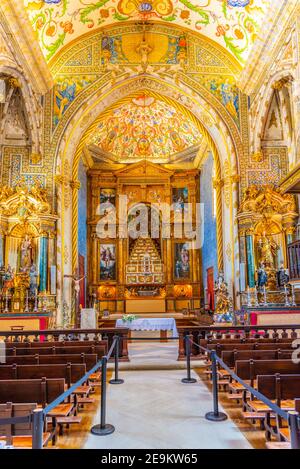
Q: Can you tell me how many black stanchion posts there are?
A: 6